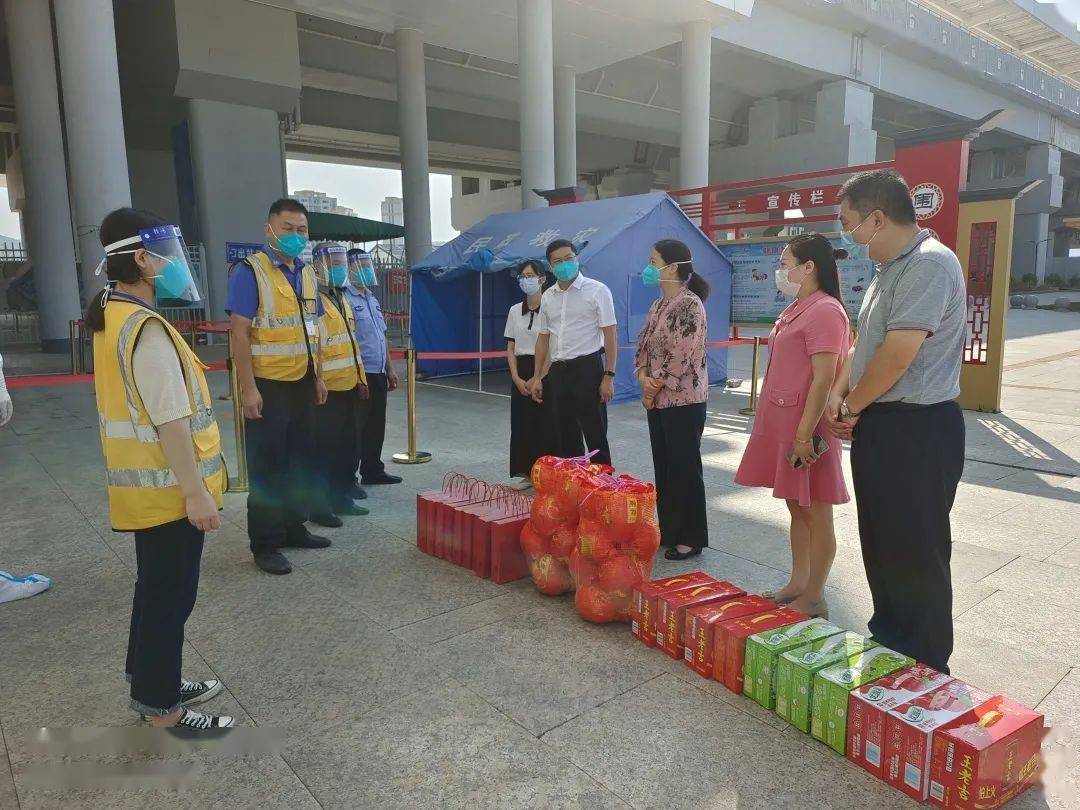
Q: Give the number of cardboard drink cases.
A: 10